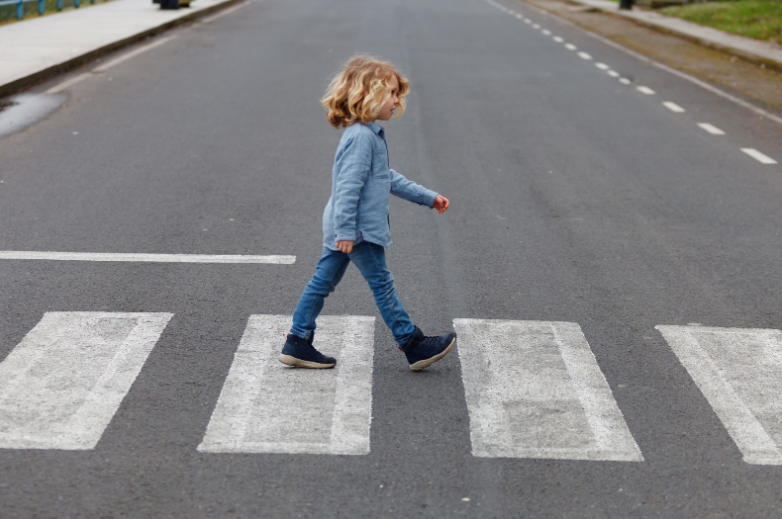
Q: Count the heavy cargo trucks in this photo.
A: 0